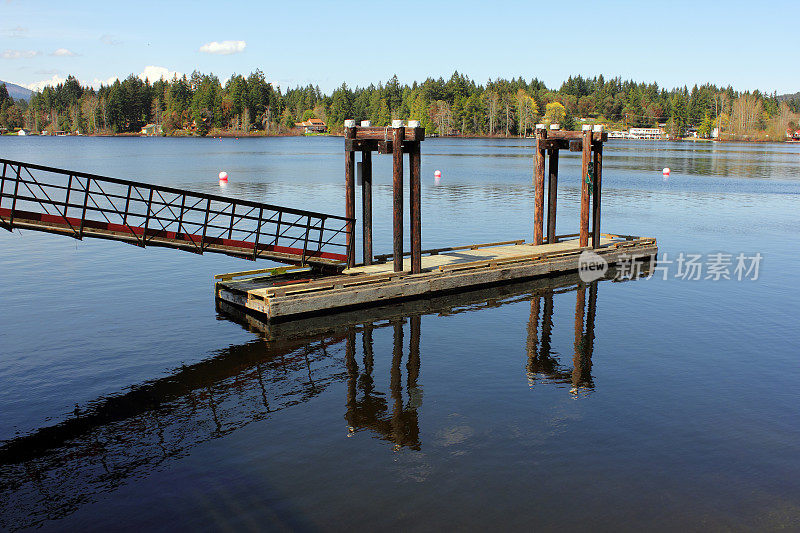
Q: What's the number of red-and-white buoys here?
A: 3